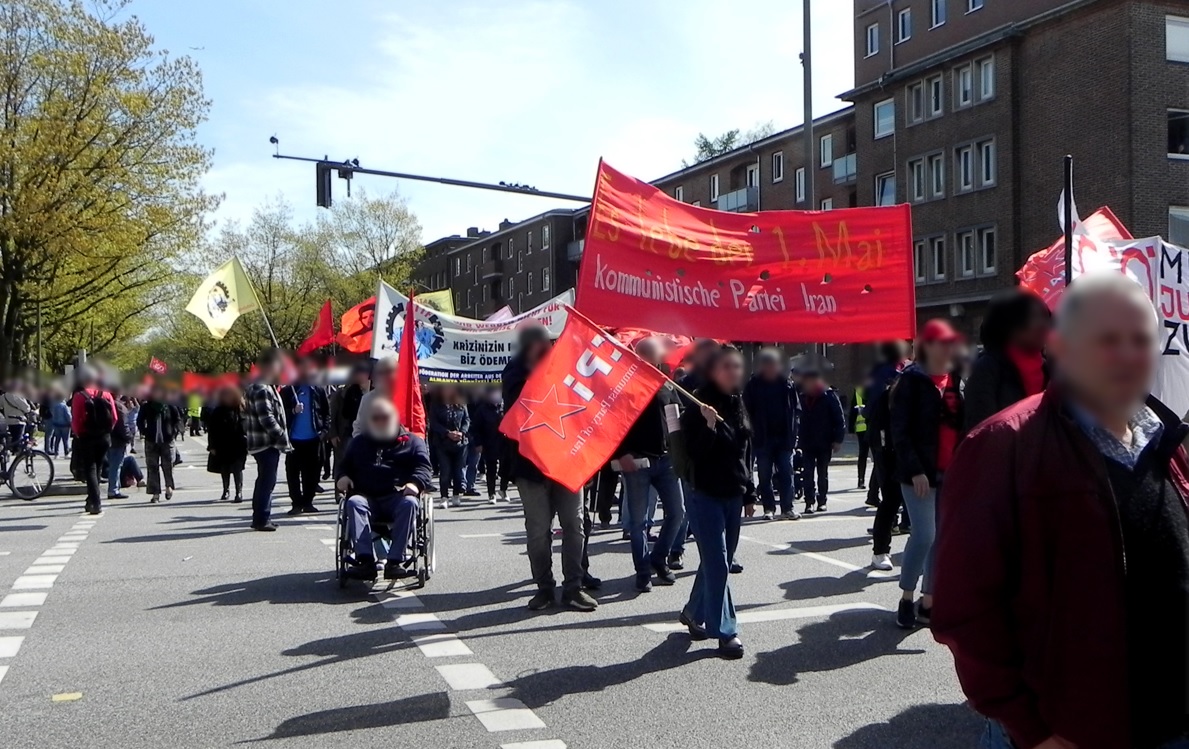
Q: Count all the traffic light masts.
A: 1